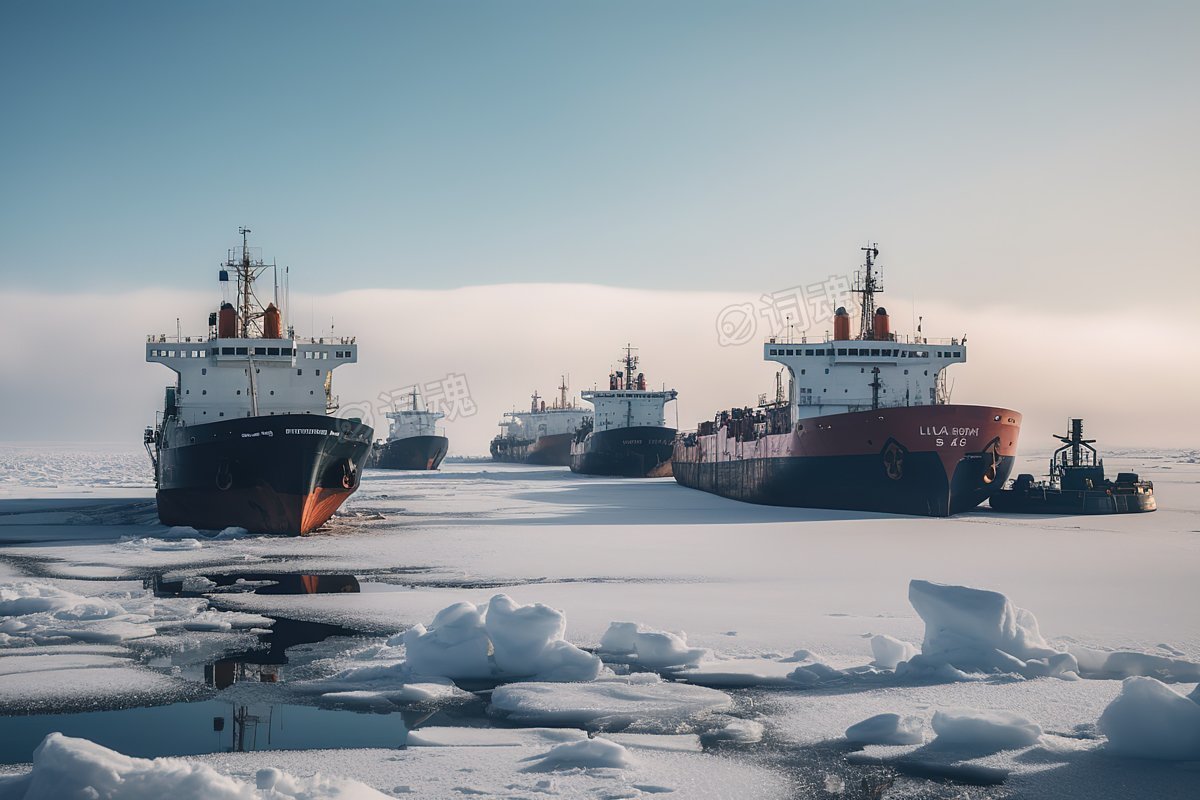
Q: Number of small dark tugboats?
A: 1